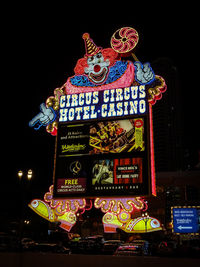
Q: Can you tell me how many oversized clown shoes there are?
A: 2